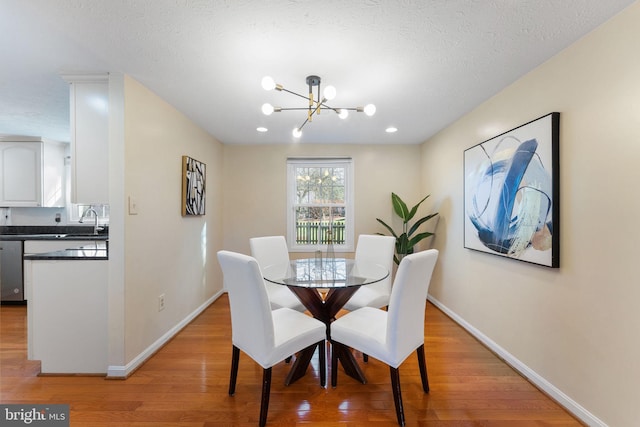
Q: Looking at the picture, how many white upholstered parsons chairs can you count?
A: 4